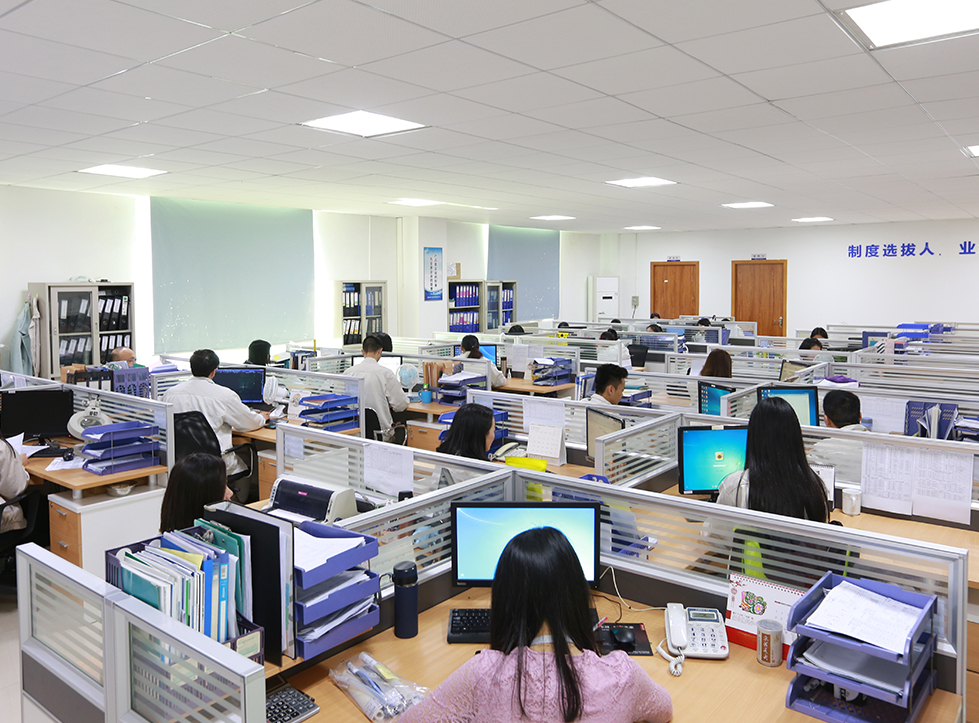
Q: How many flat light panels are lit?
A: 10